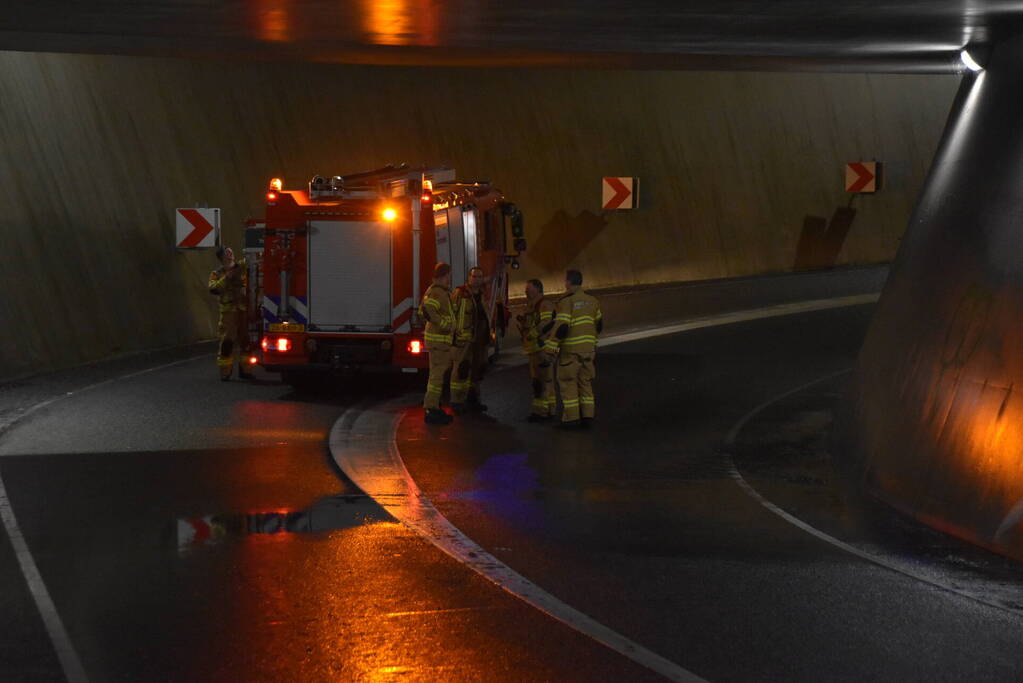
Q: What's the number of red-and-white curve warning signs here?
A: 3